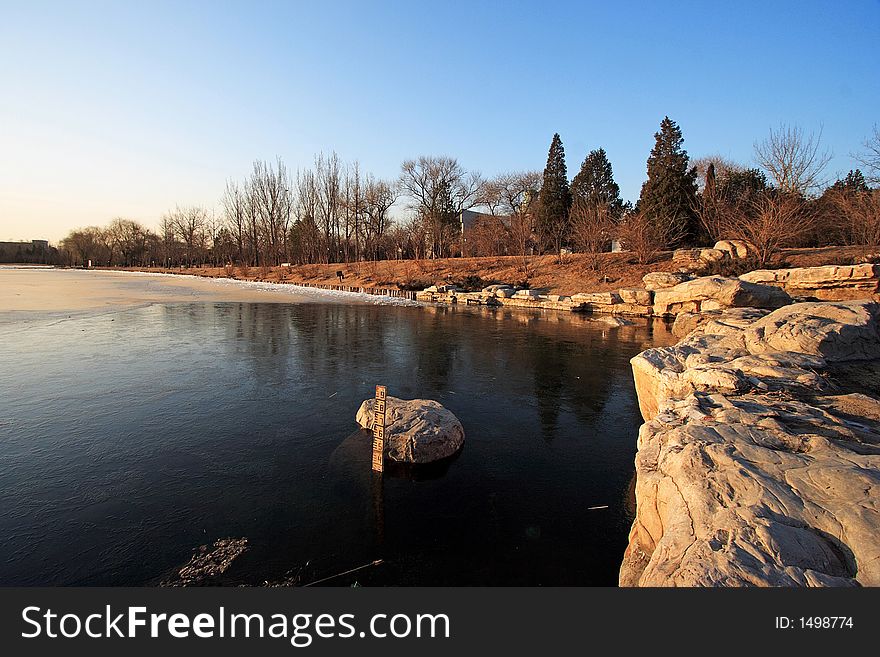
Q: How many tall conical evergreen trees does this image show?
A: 3